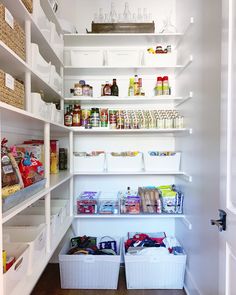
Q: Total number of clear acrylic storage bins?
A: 5